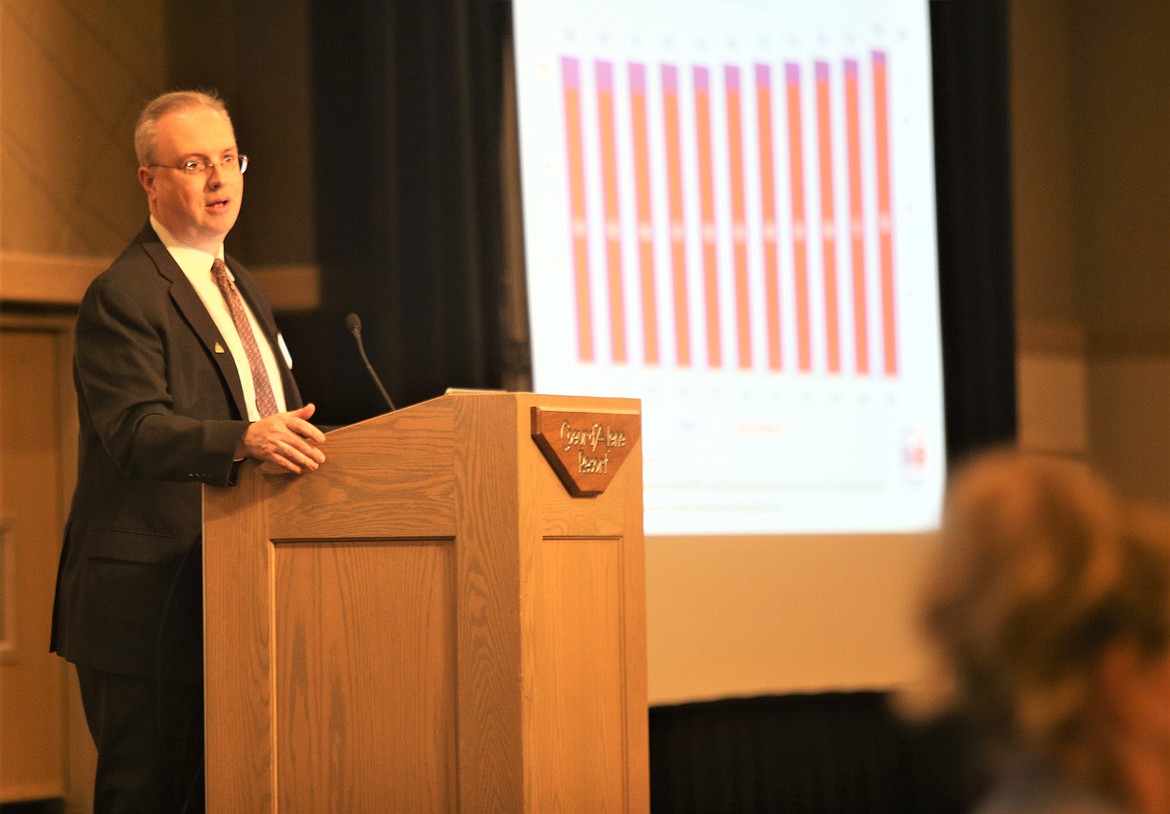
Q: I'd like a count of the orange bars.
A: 11